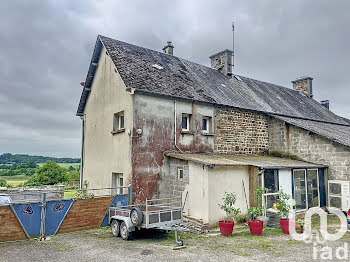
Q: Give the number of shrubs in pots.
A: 3